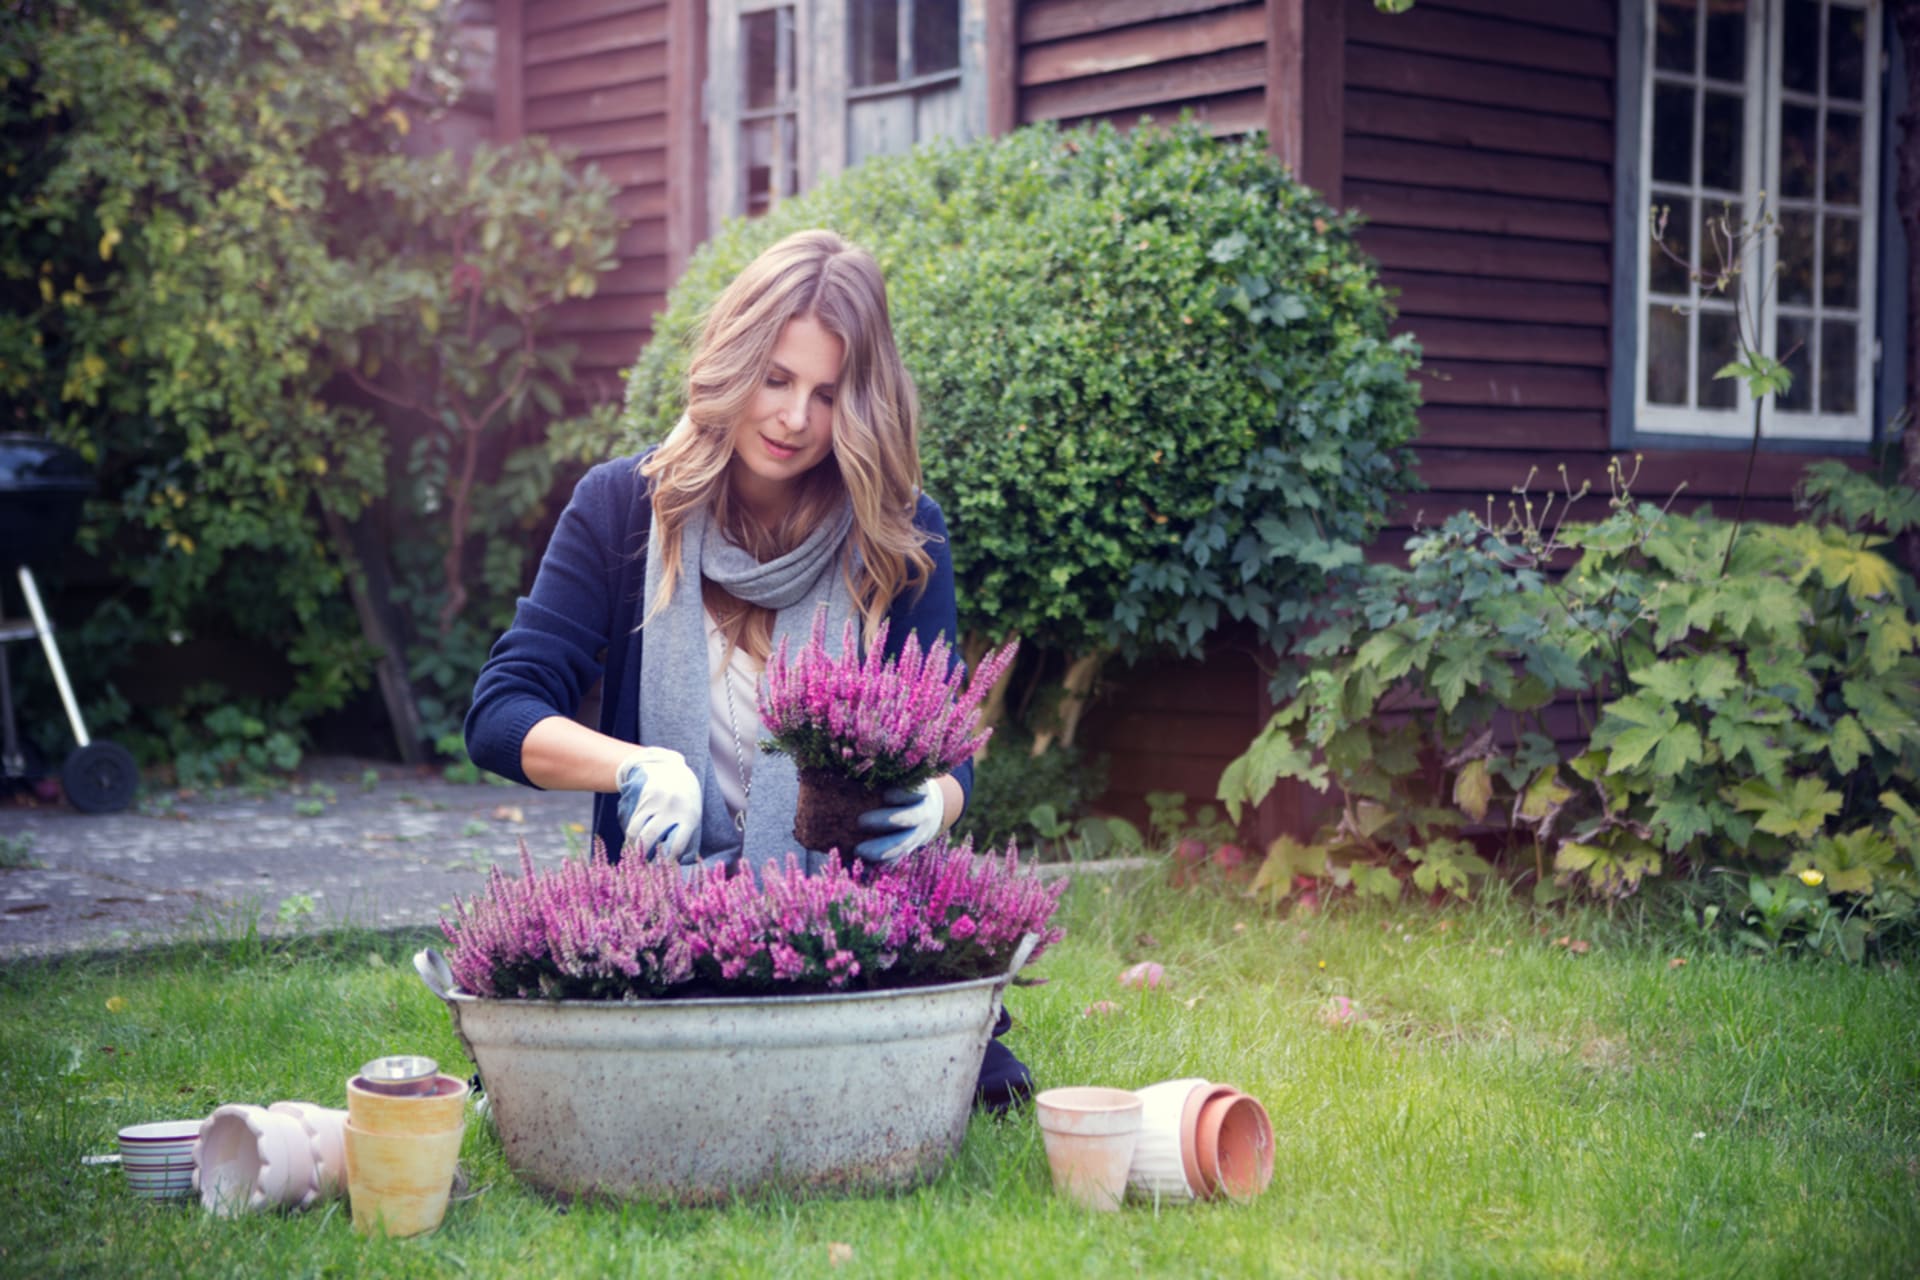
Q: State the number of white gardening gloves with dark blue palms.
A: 2